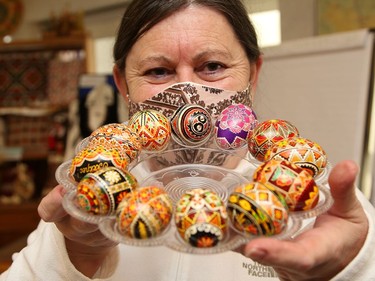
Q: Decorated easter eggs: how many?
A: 12